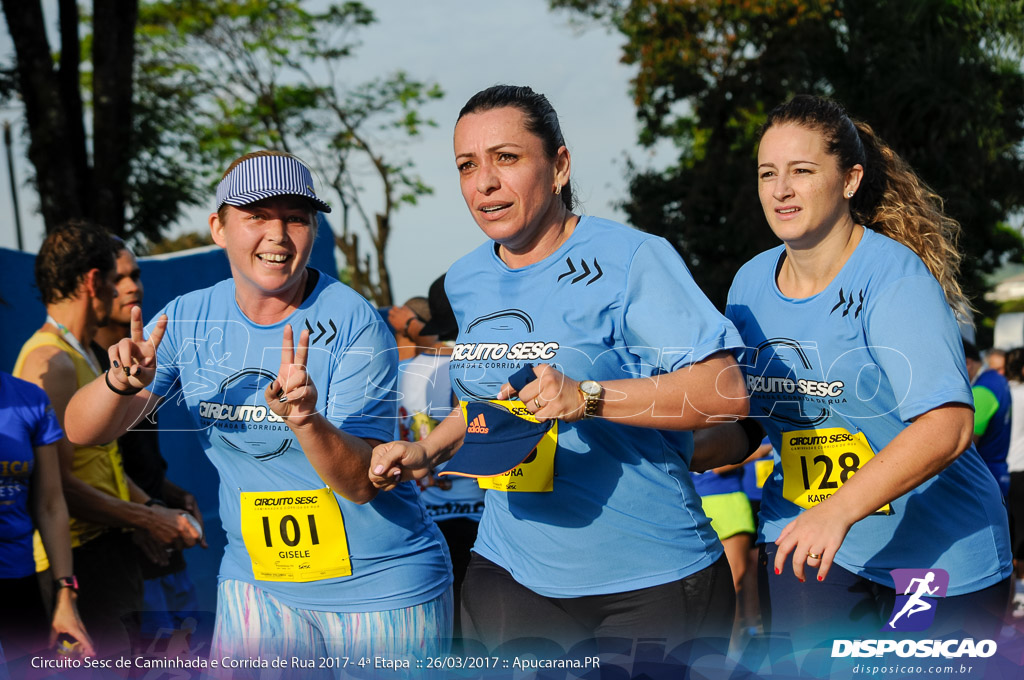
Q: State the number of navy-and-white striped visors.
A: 1